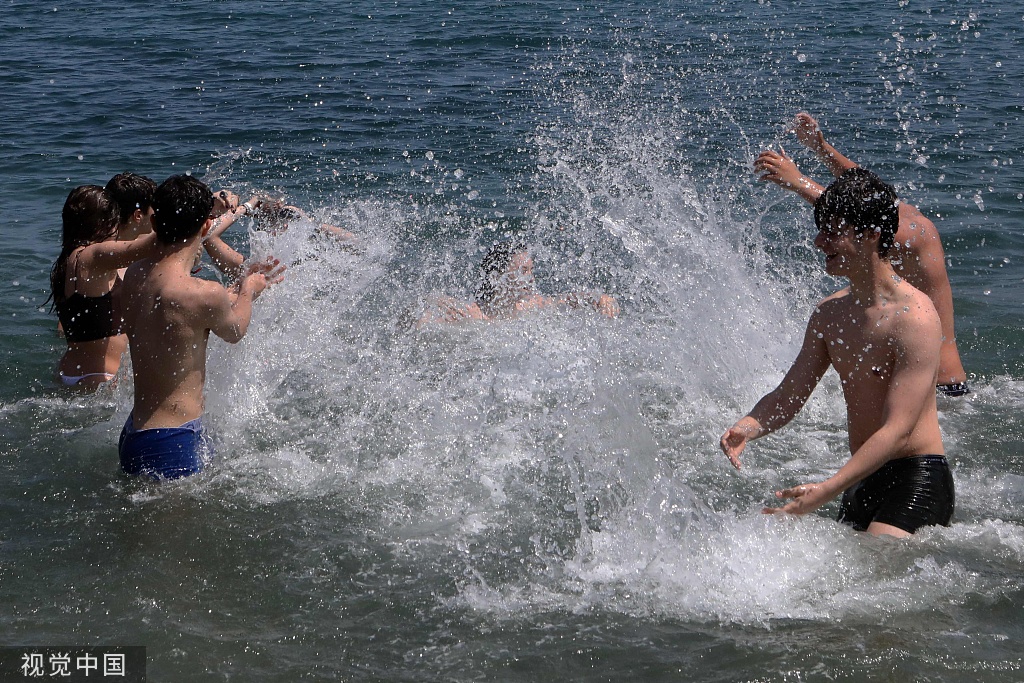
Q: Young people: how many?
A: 7